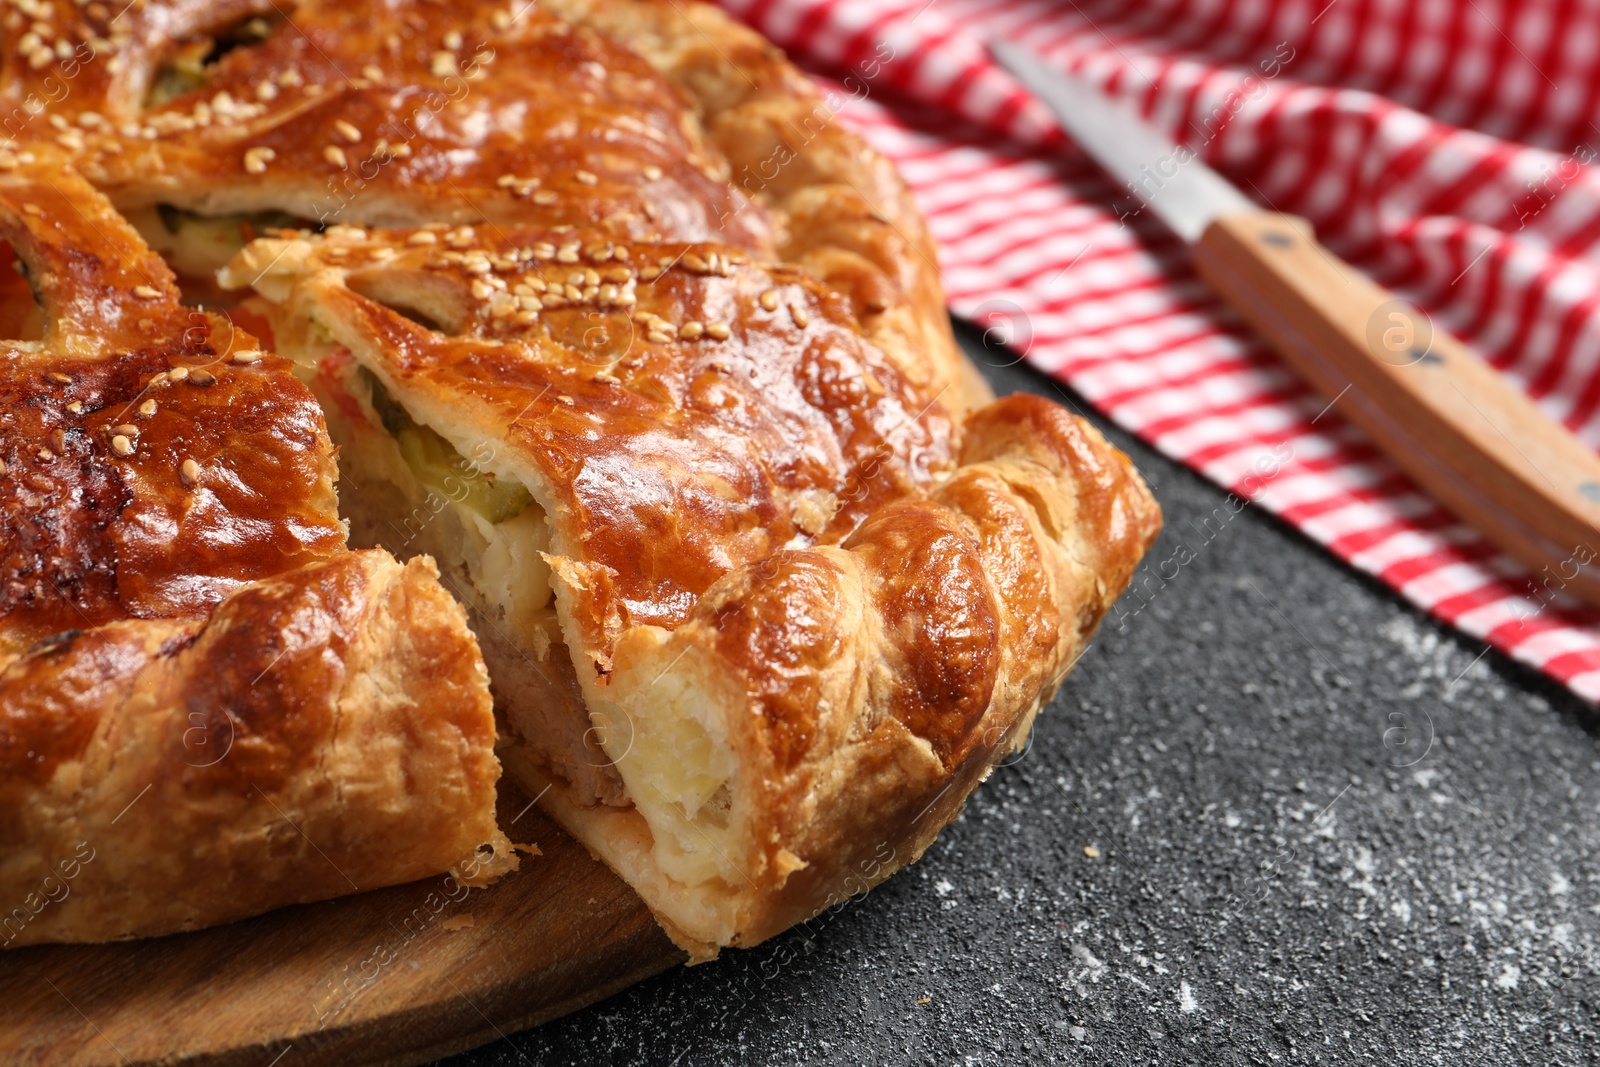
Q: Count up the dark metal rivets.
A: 3